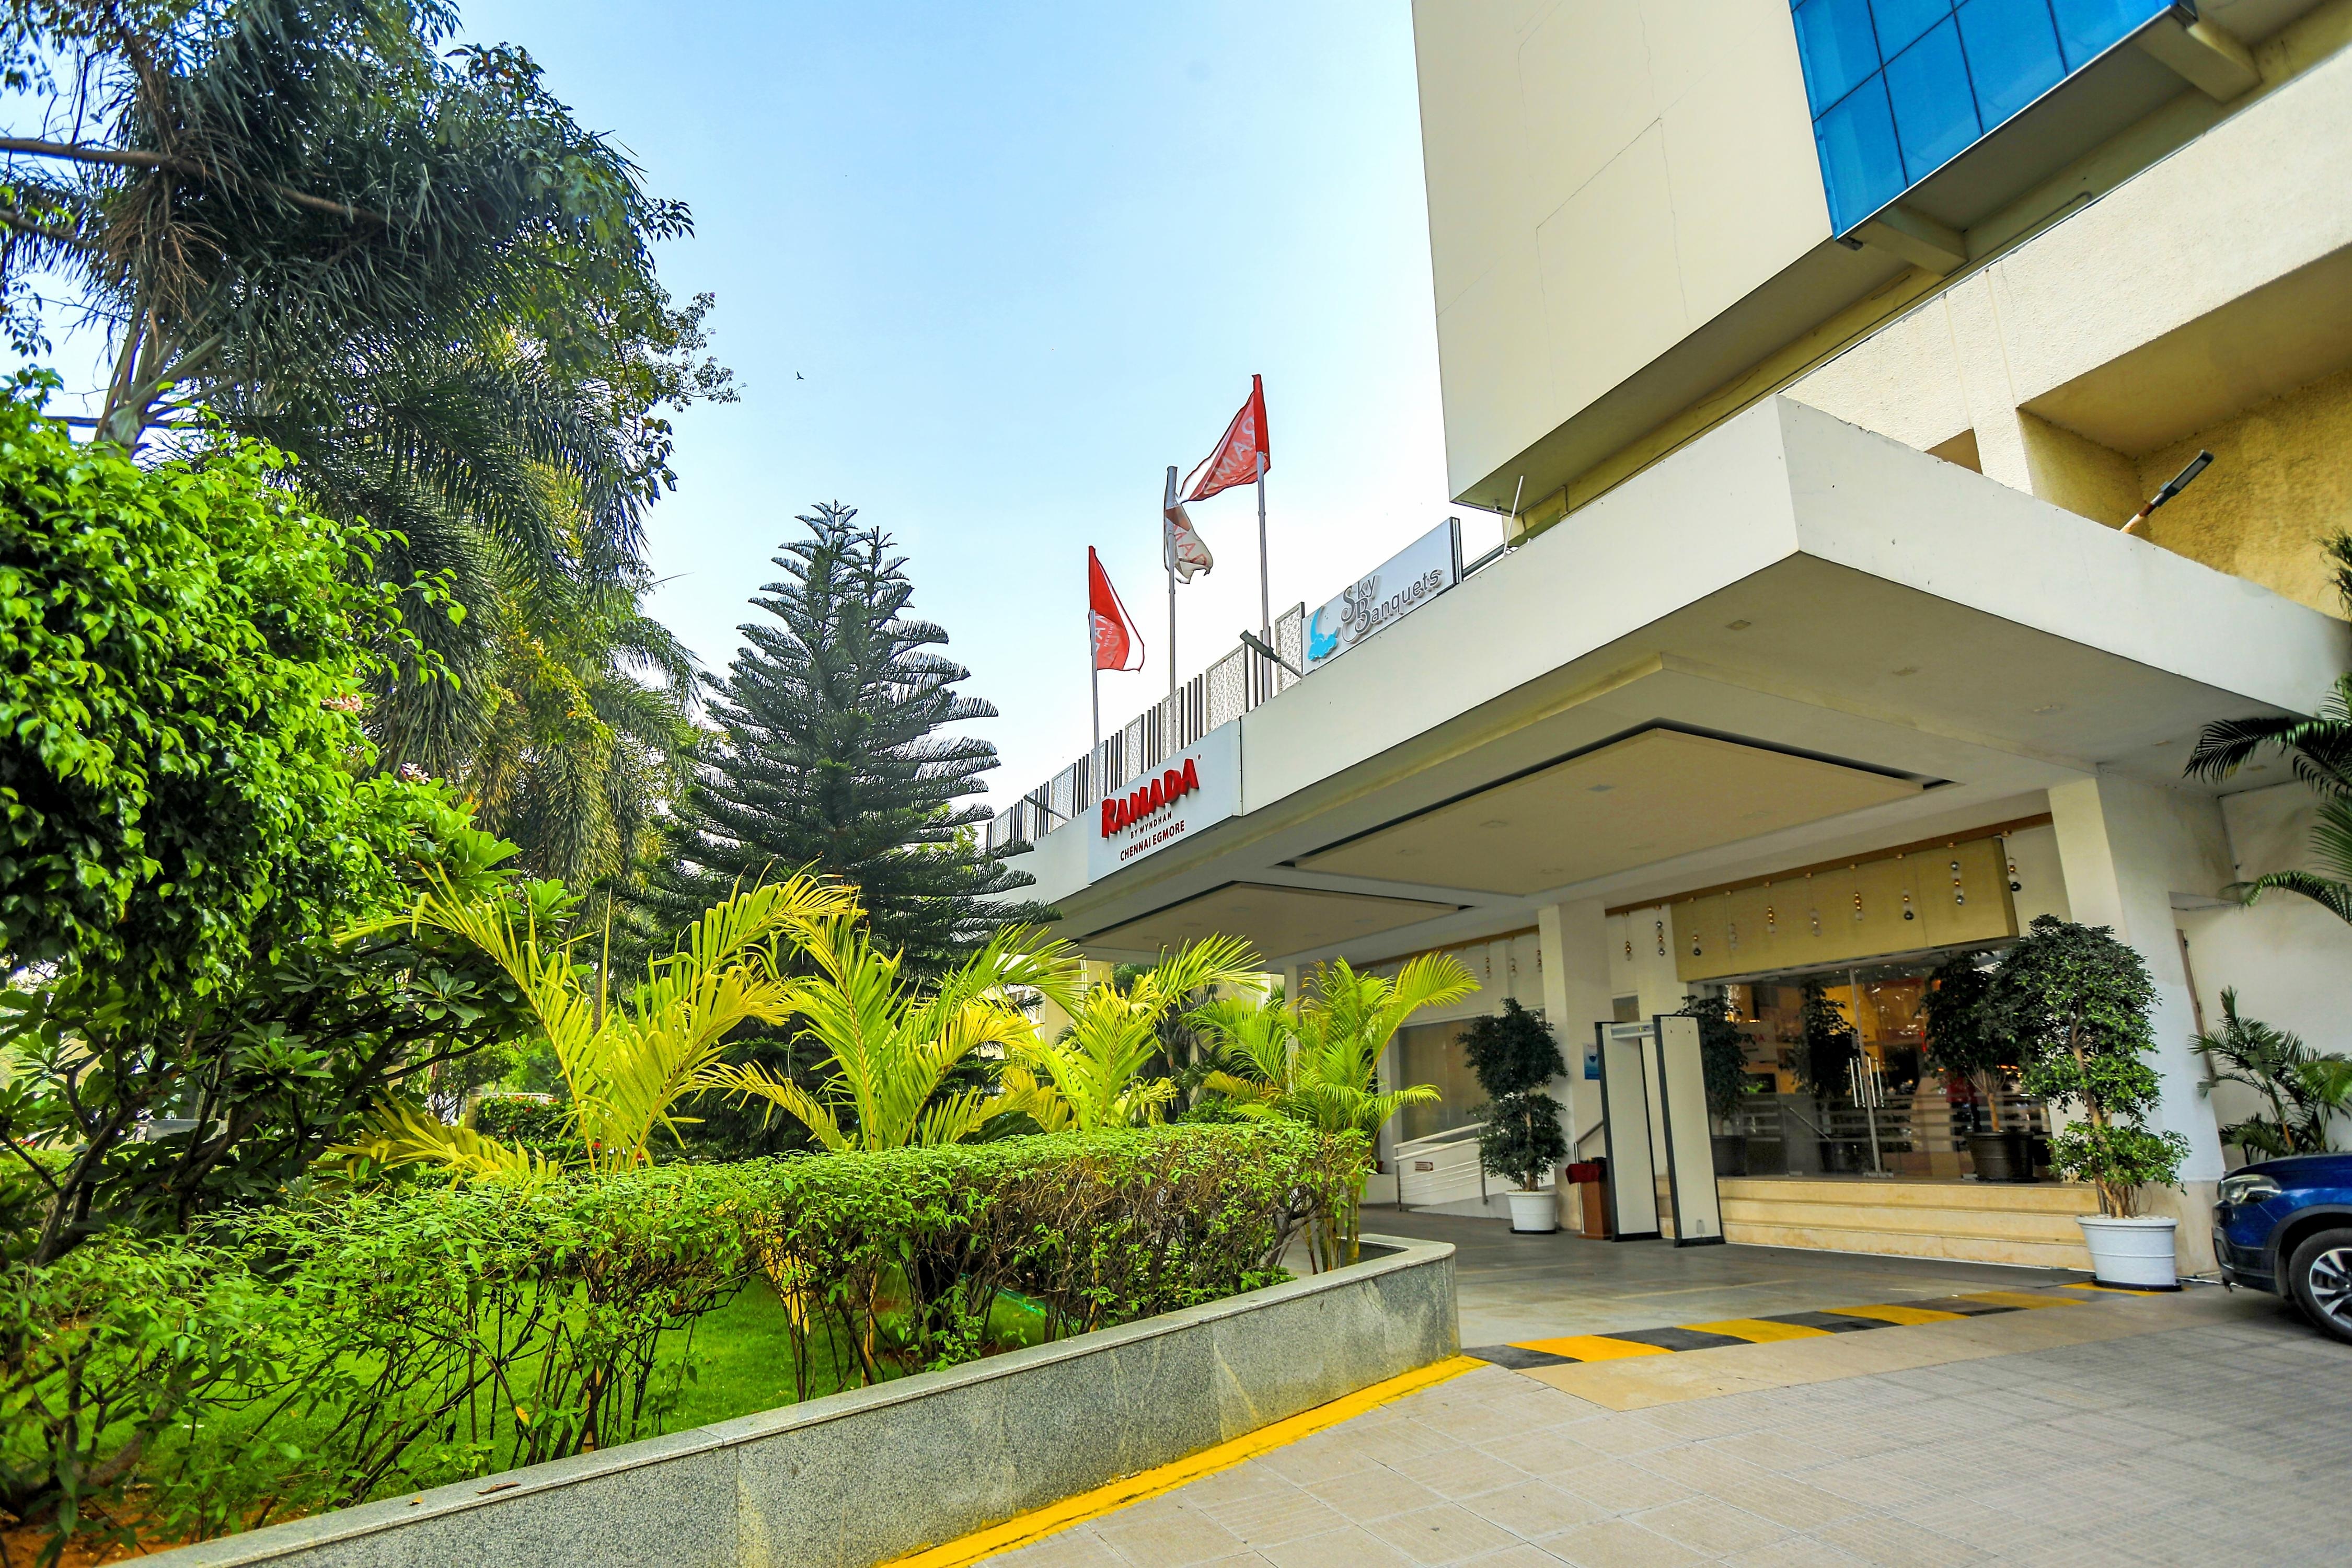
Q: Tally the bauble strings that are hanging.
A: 13